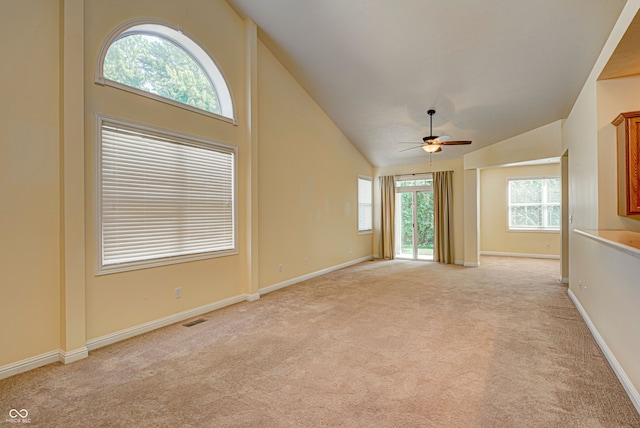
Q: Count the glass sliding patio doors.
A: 1